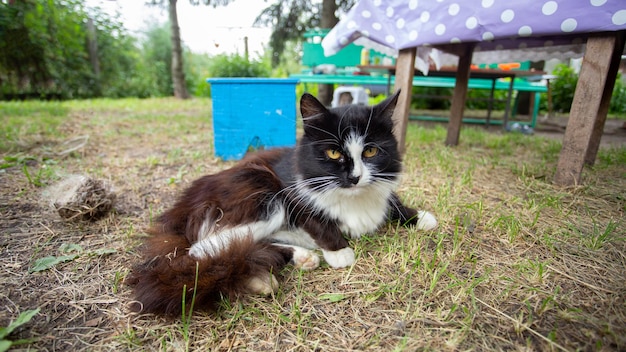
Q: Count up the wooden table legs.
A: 4